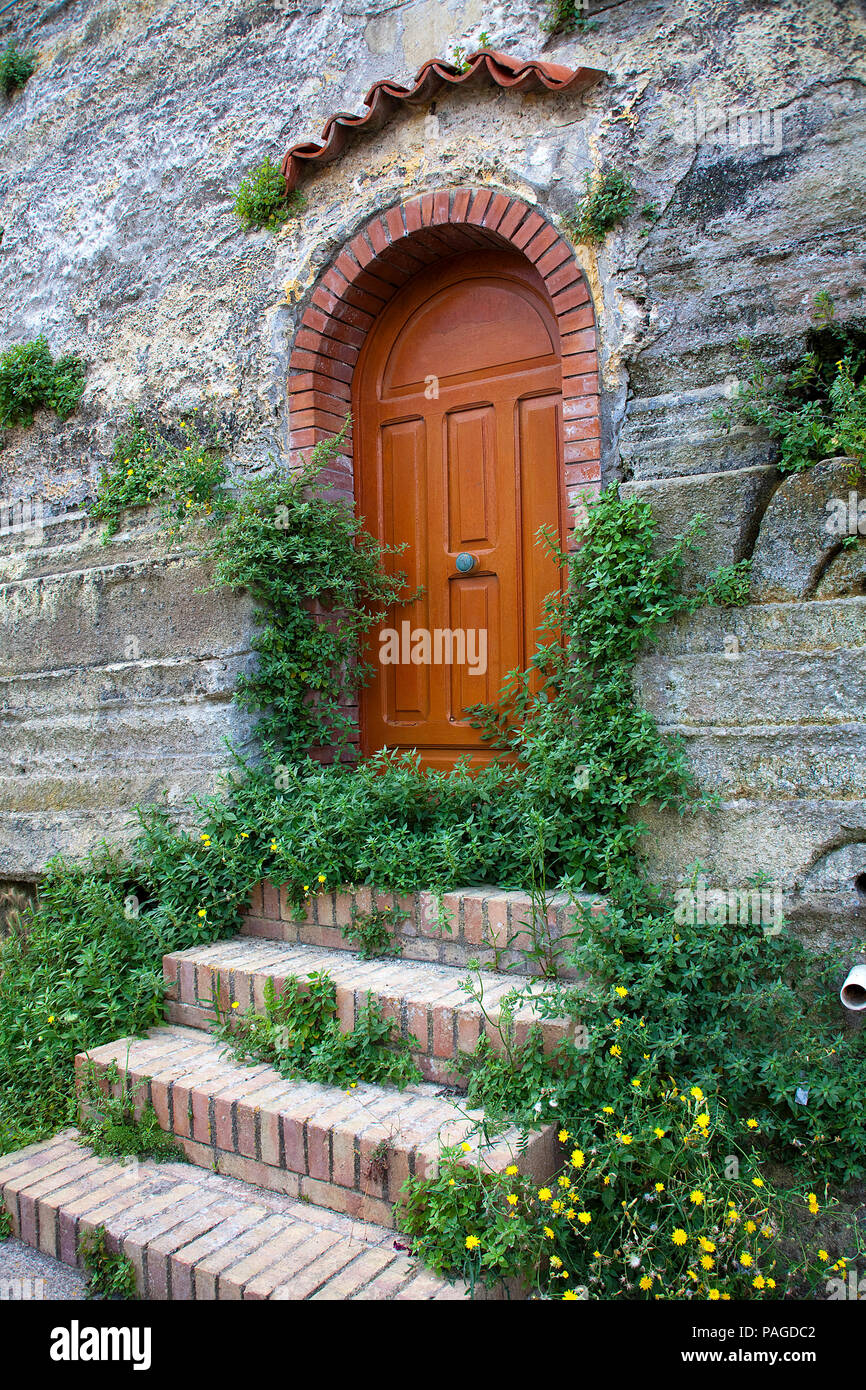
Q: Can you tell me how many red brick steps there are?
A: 4